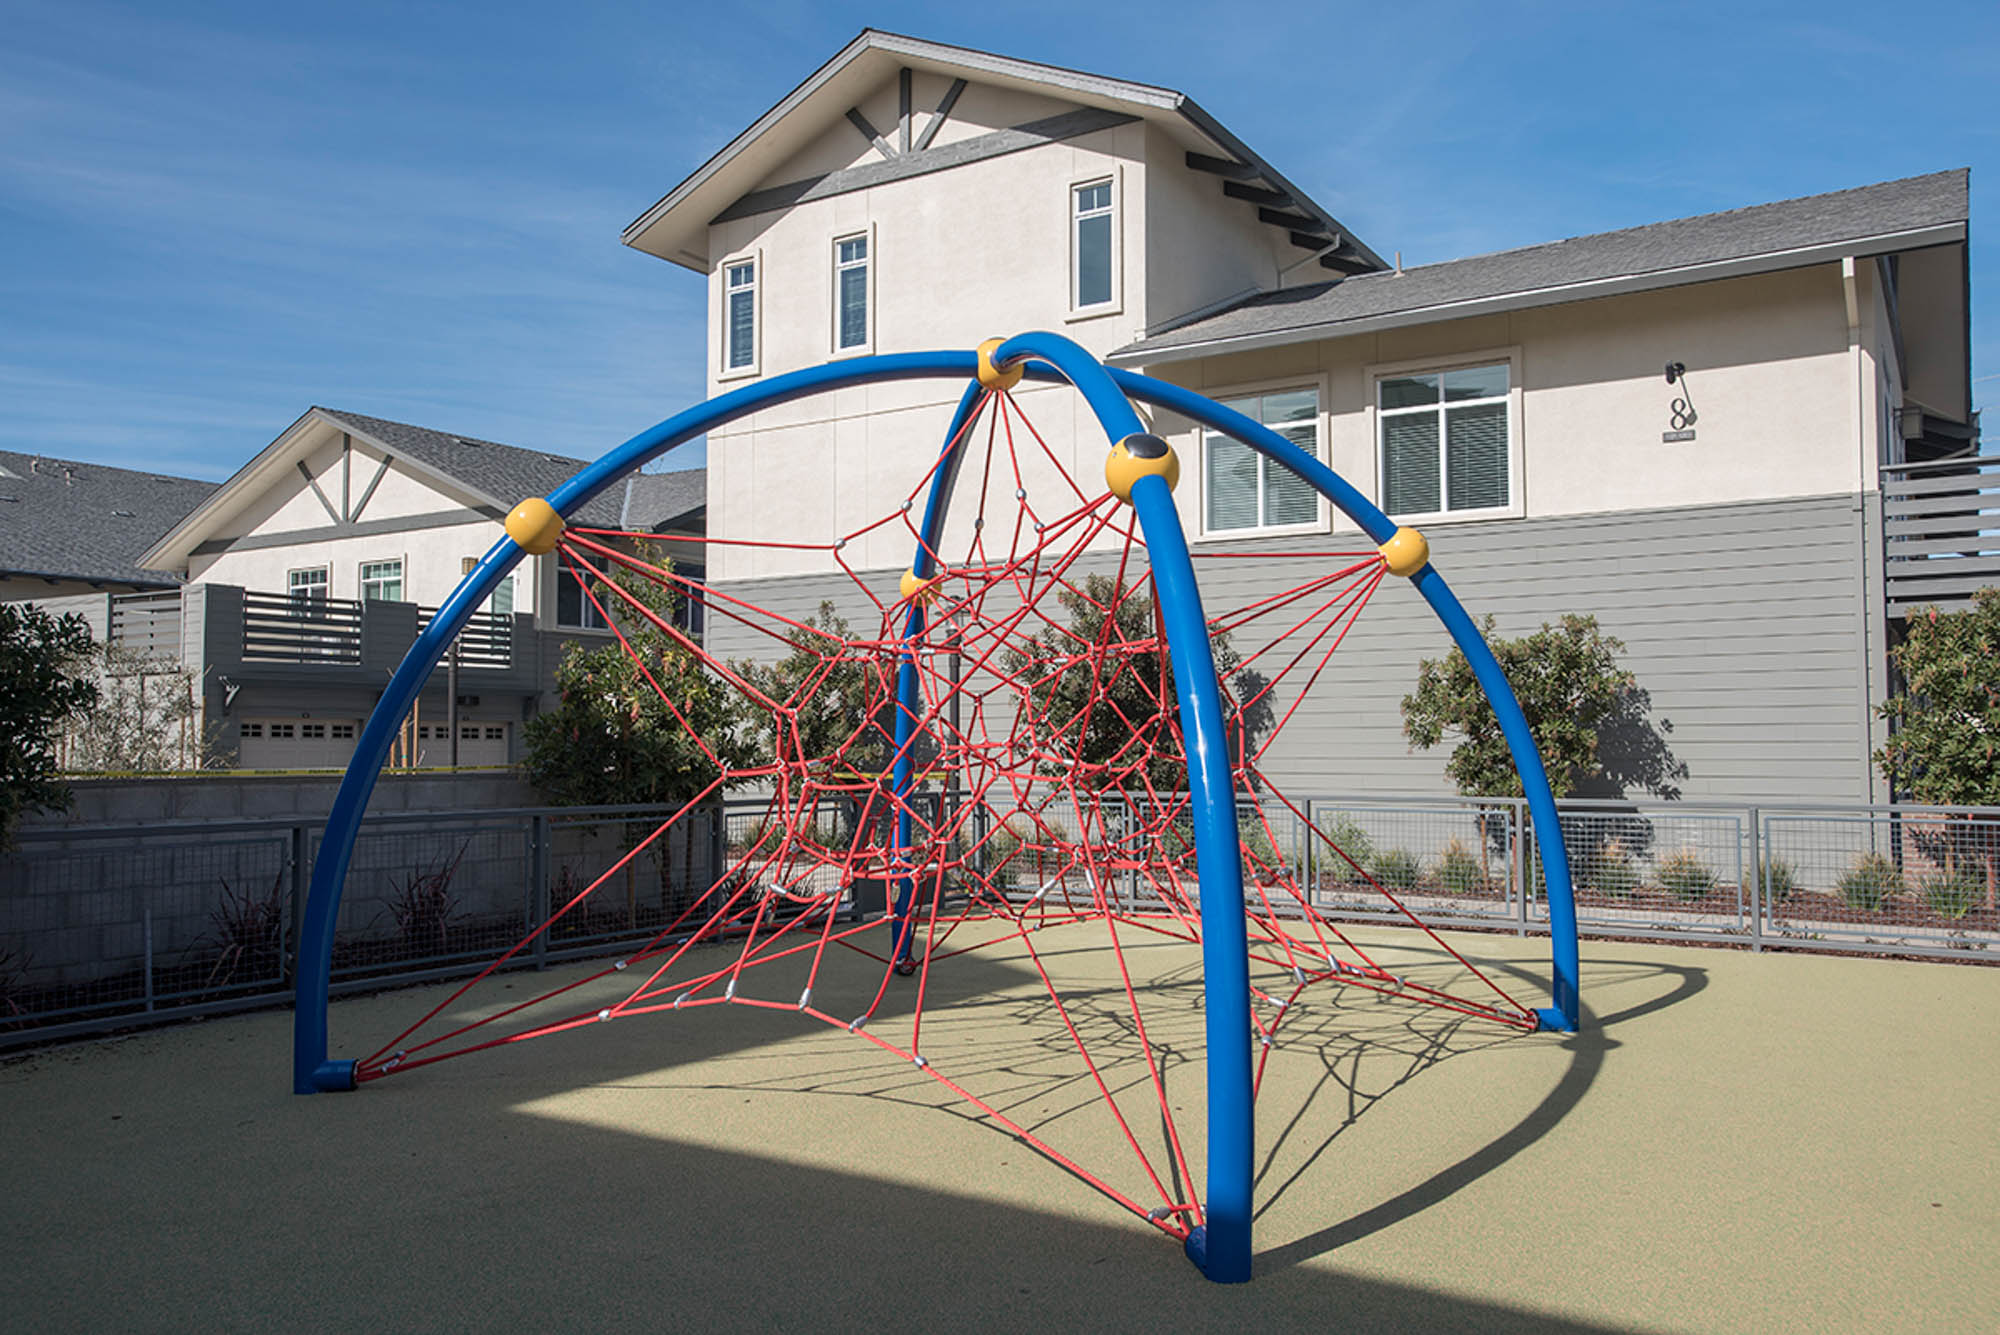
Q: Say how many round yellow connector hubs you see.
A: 5